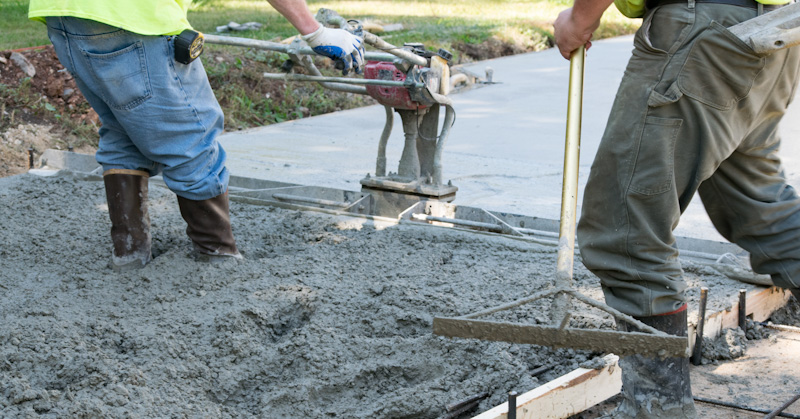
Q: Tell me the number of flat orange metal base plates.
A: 0